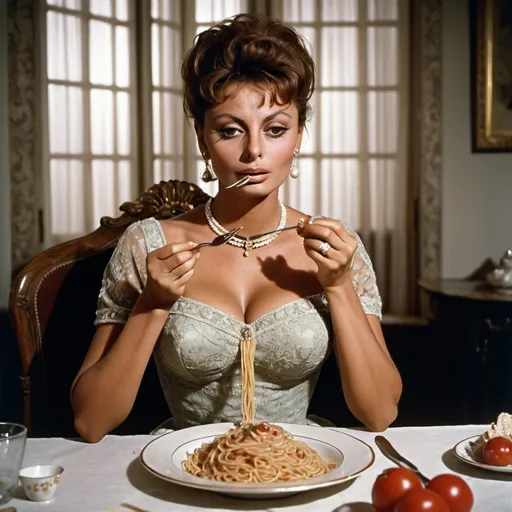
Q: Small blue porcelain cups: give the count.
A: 0